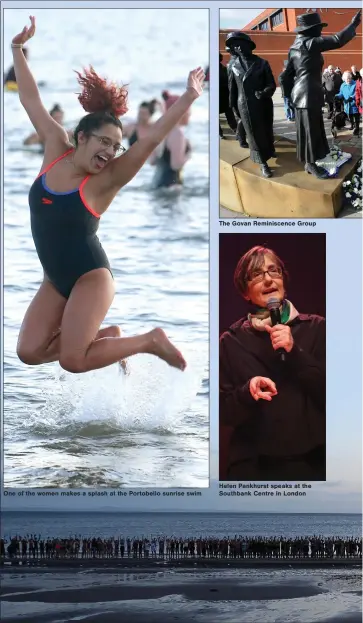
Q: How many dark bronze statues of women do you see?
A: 2